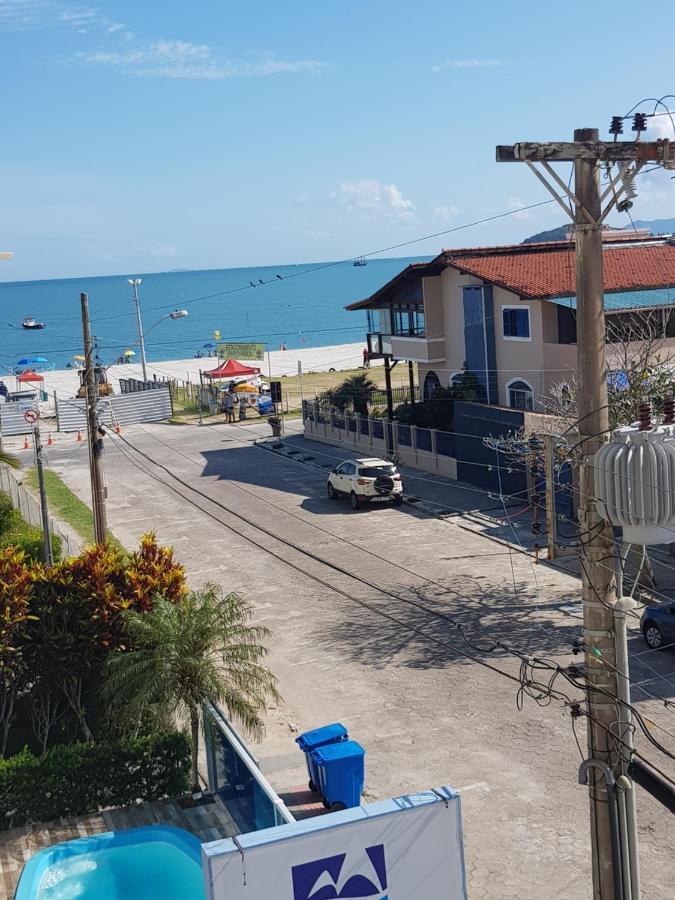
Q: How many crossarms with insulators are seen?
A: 1